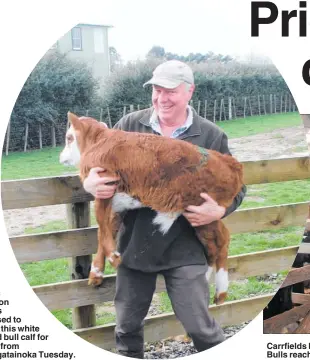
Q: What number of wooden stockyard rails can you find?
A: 4